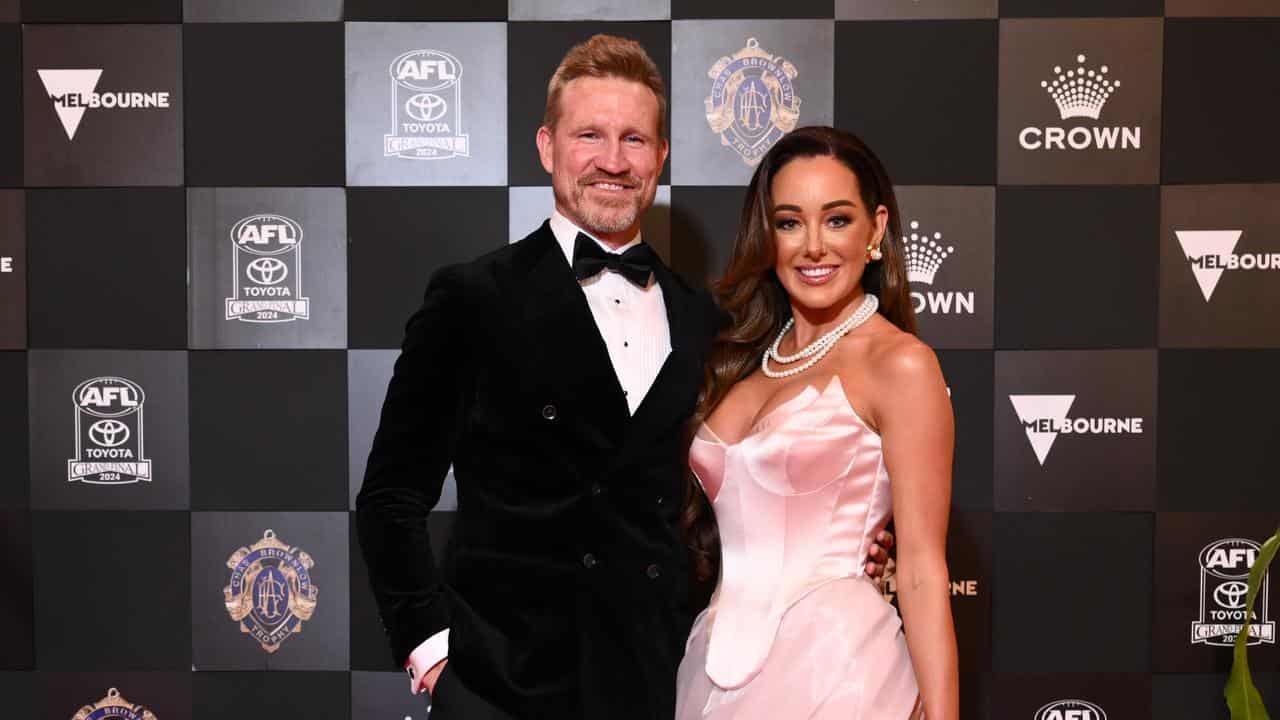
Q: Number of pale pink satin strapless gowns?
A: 1